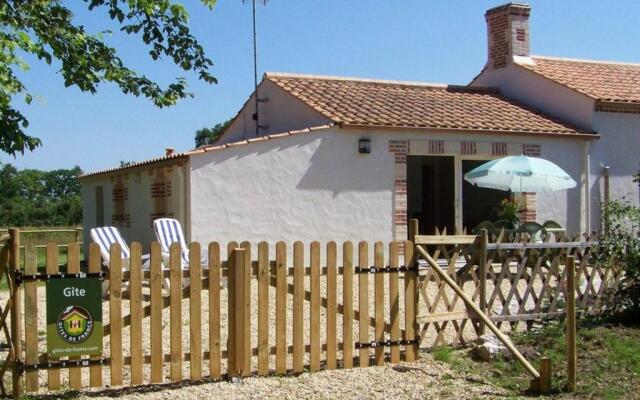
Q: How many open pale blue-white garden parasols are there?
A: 1